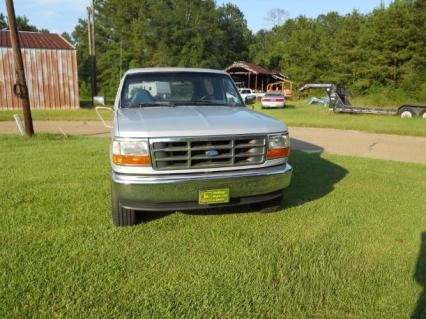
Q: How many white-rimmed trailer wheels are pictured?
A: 2